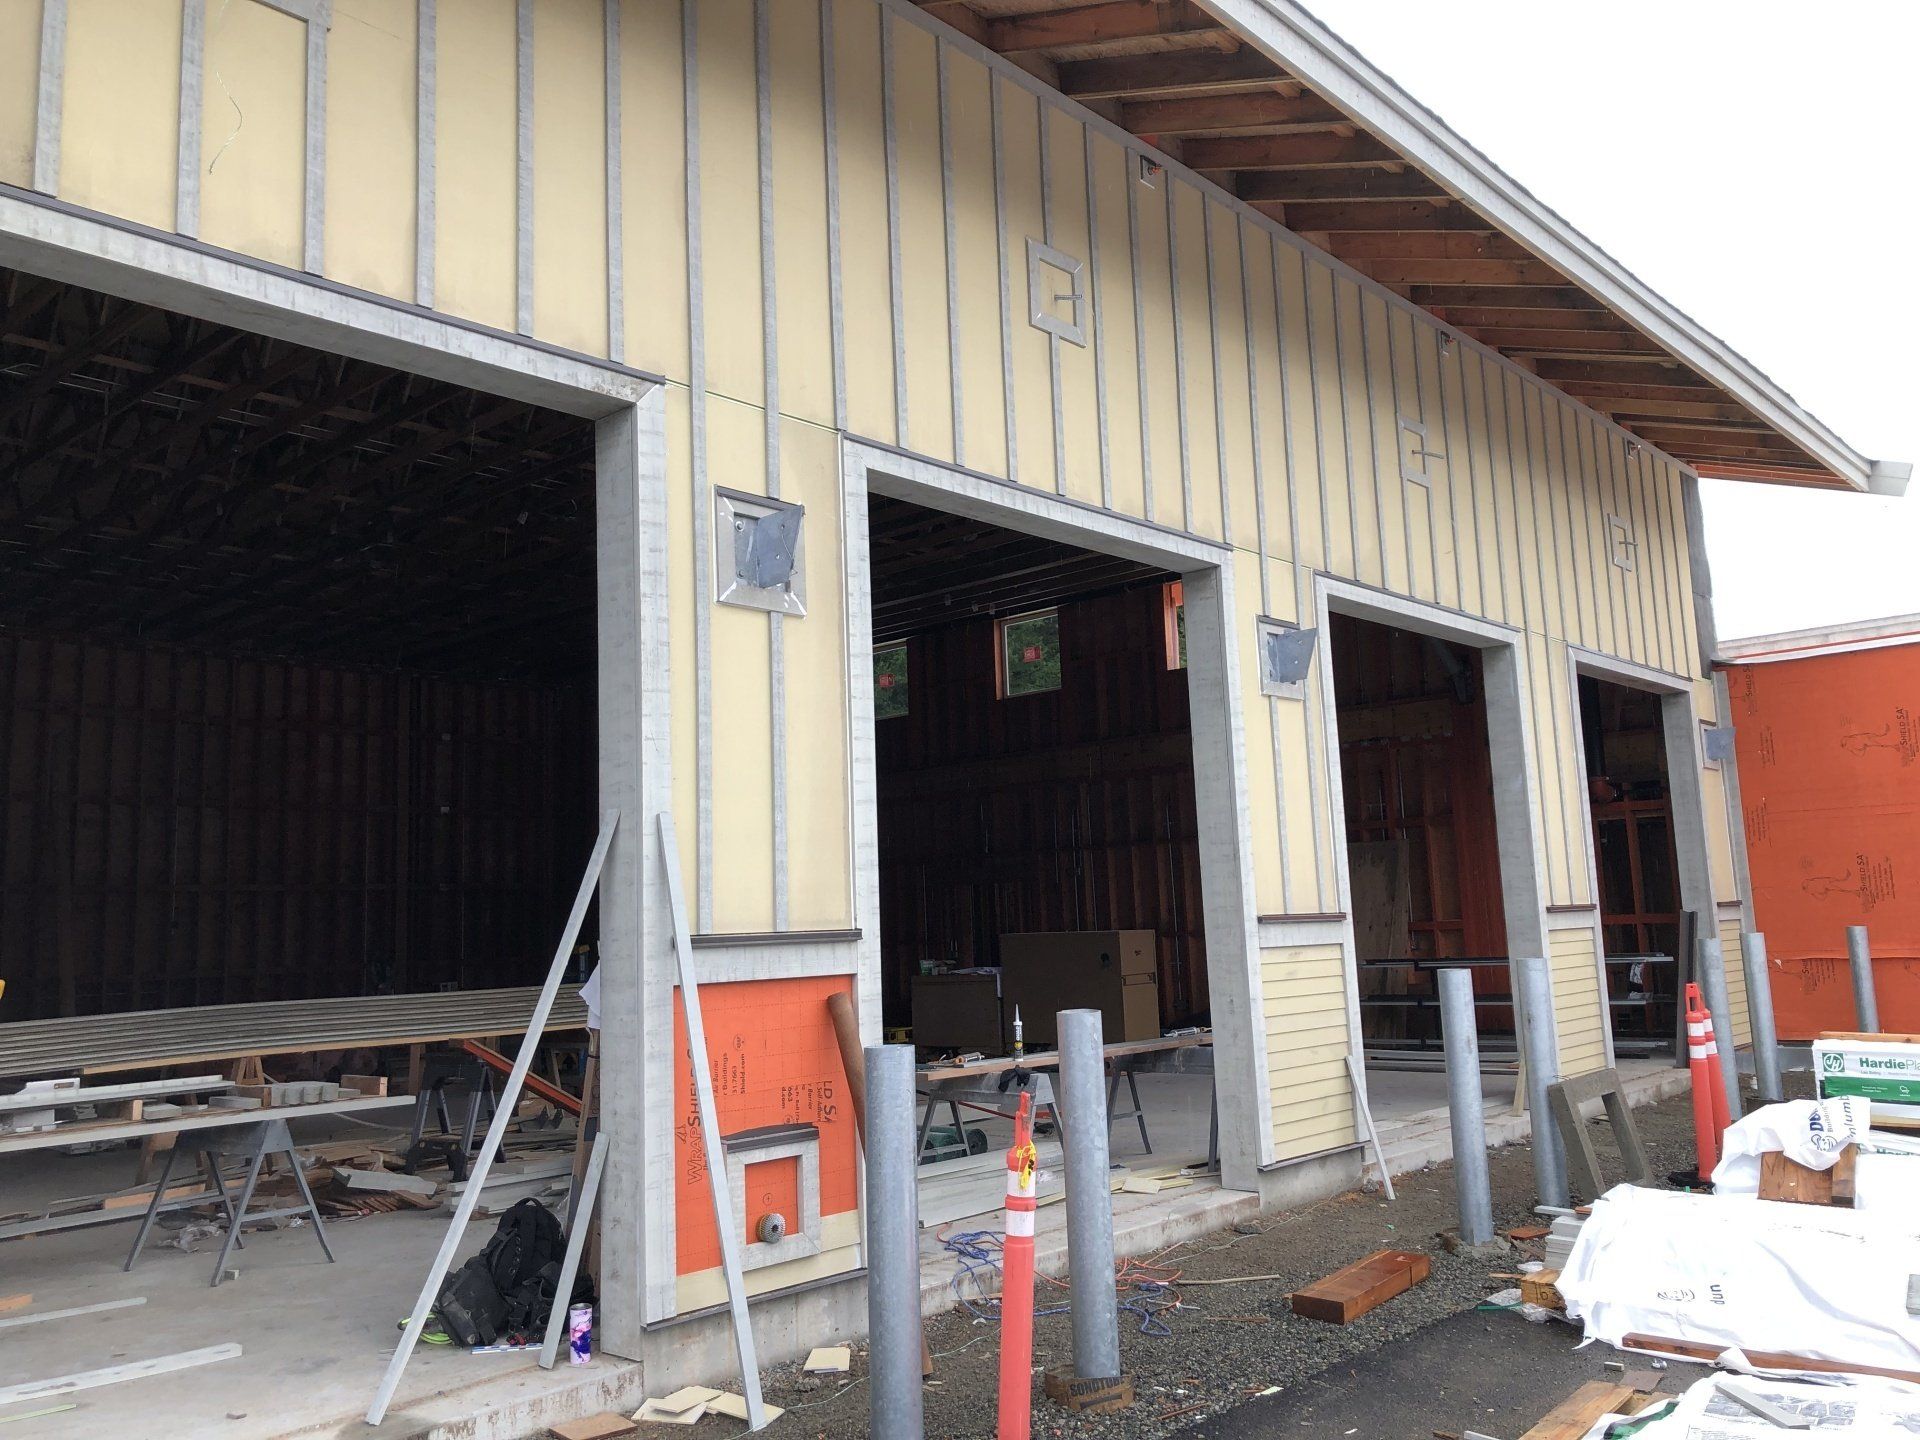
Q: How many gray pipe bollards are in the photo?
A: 7